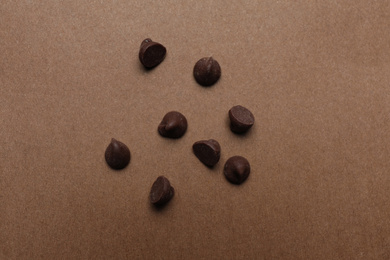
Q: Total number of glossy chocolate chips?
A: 8